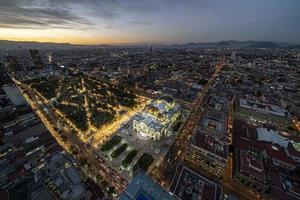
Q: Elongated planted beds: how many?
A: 3